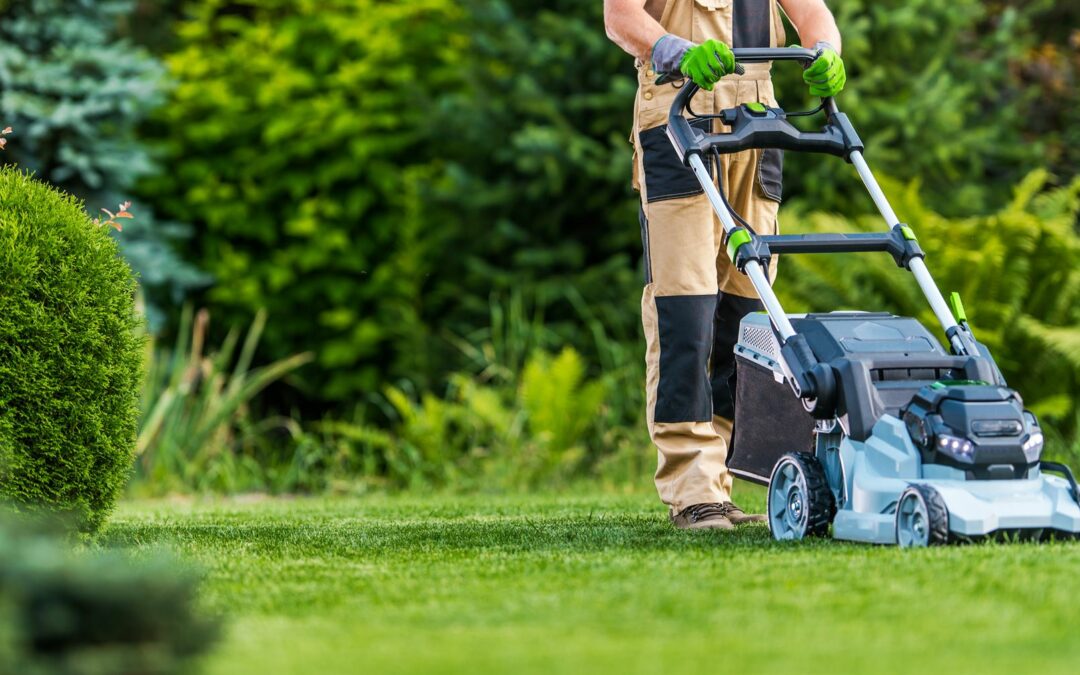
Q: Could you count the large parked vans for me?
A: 0